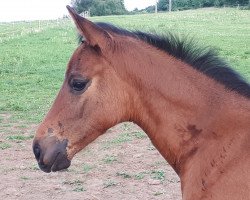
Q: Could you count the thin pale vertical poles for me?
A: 2